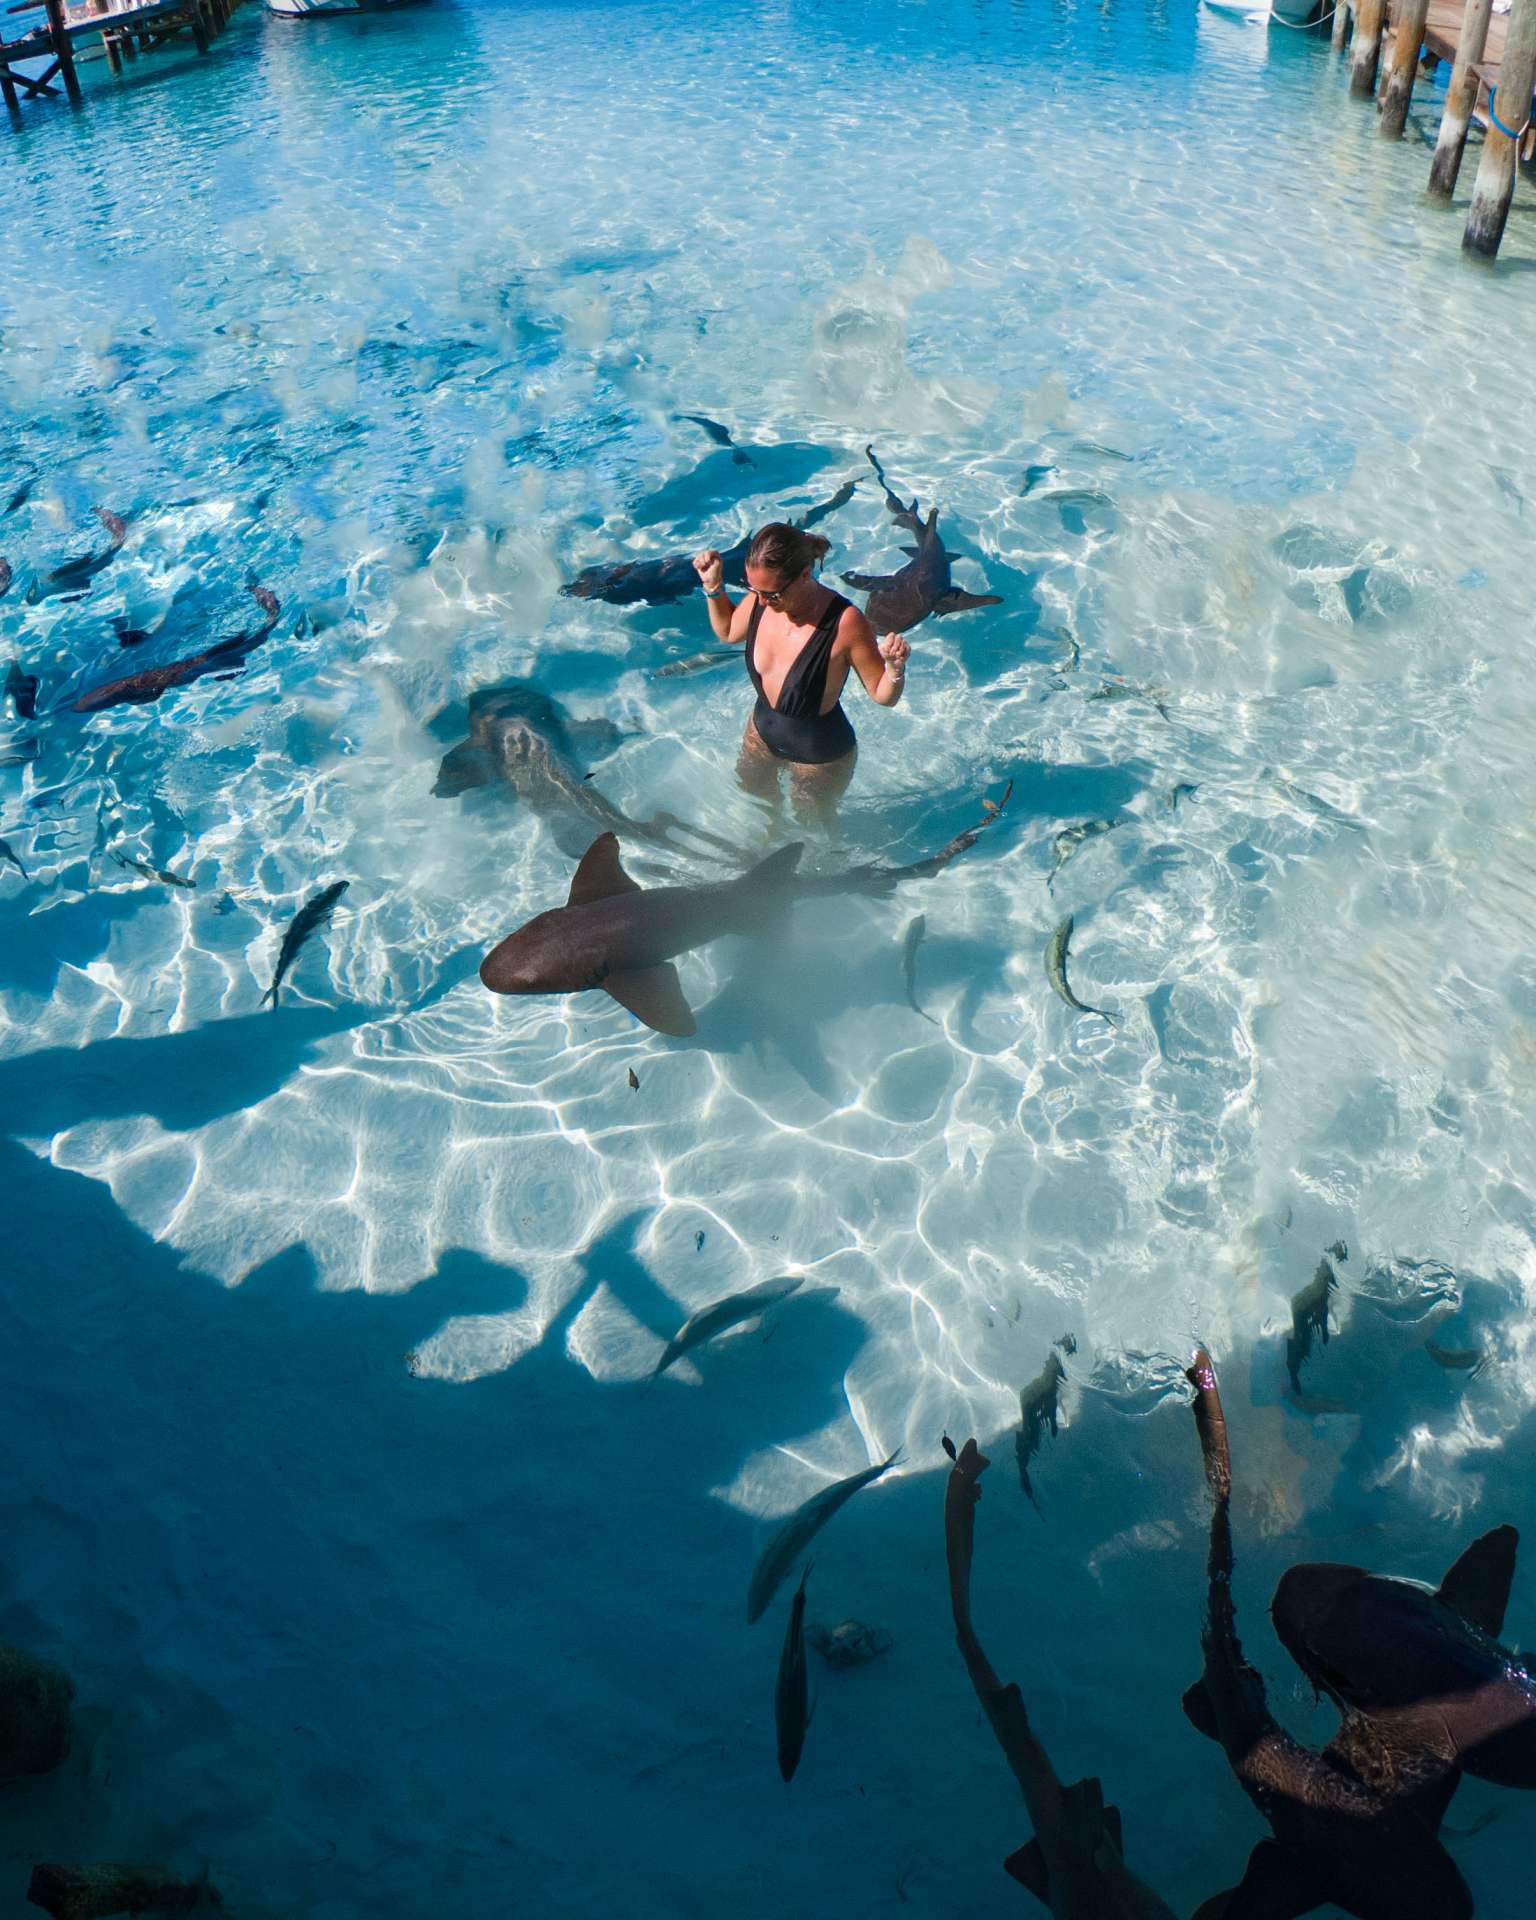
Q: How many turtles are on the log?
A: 0